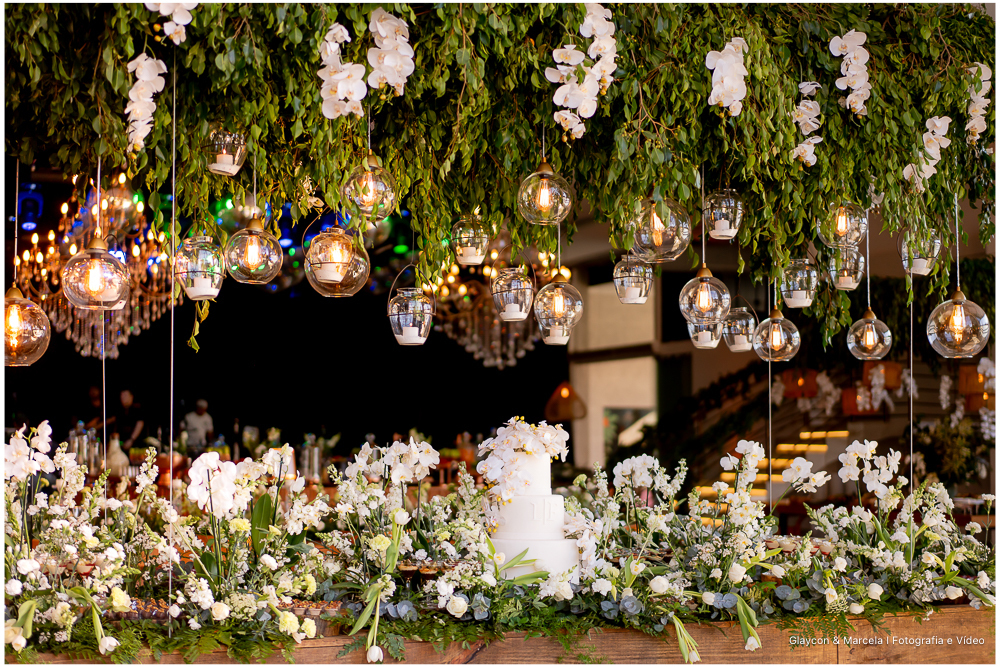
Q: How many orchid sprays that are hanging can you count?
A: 11